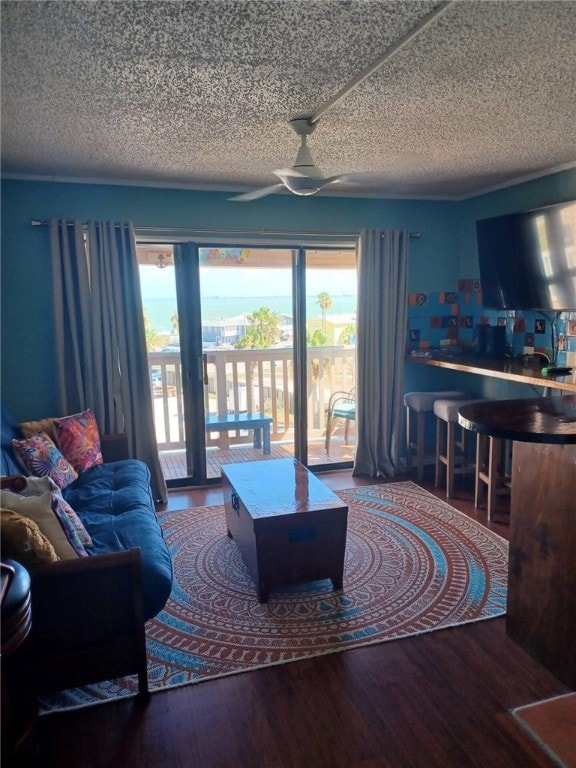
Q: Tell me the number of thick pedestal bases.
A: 1